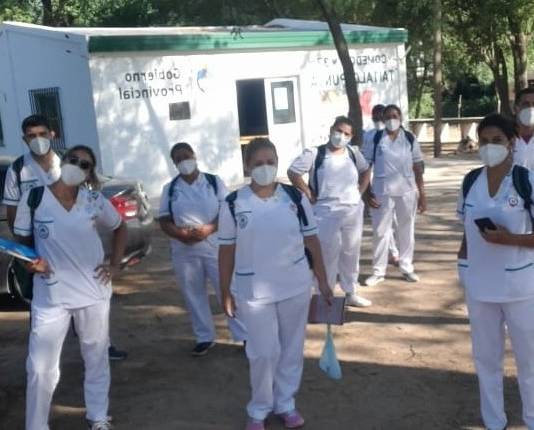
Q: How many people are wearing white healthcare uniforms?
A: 9